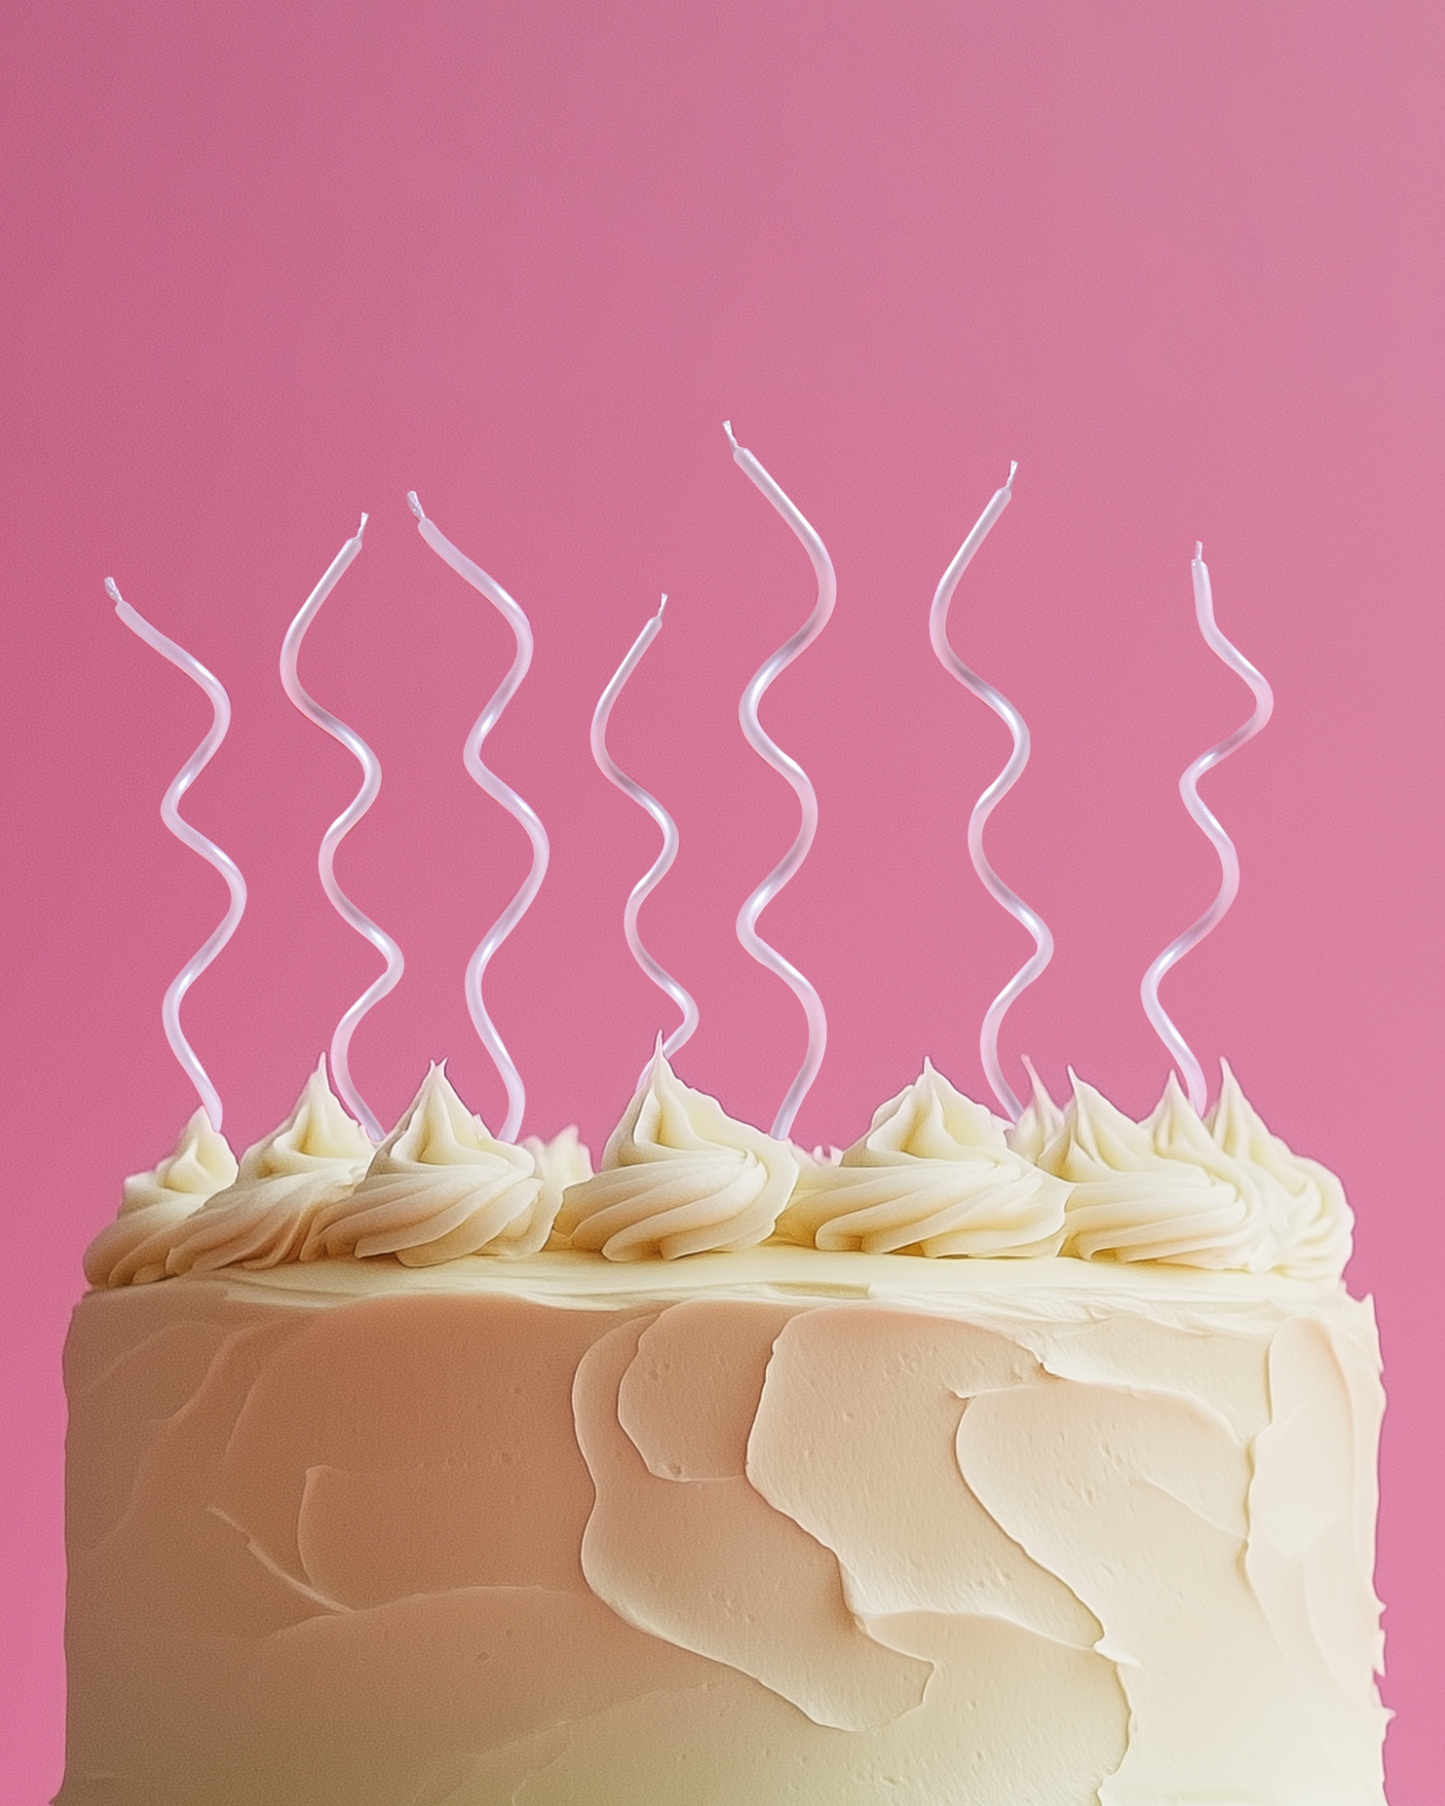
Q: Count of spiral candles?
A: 7